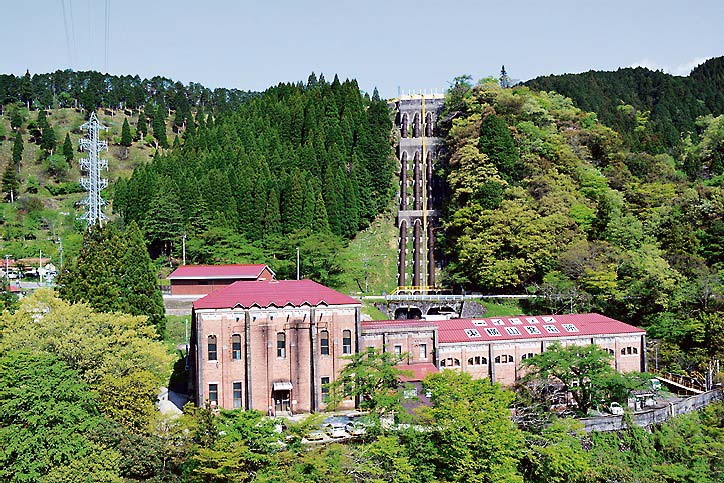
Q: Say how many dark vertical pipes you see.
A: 3